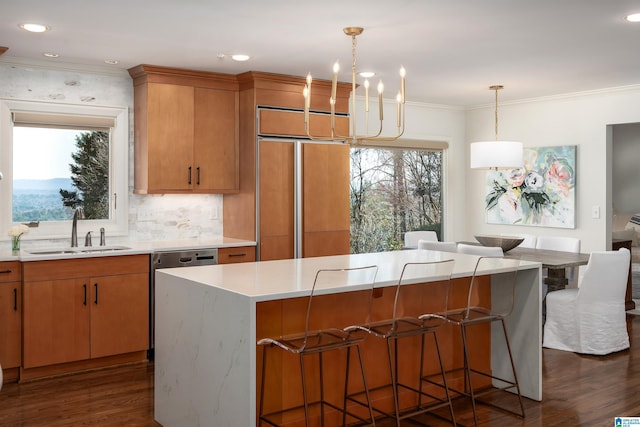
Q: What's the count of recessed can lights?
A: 6